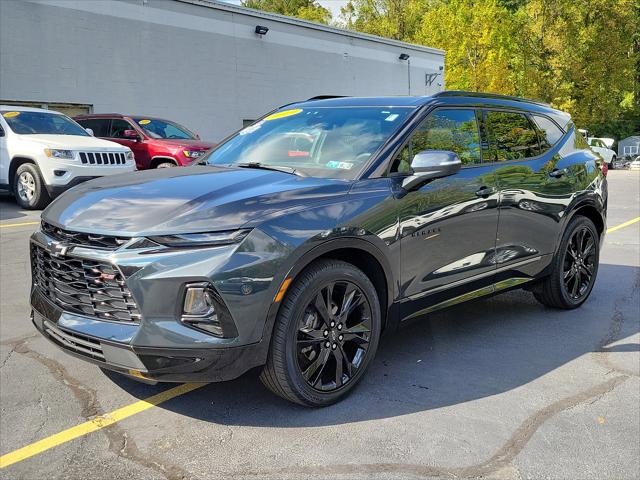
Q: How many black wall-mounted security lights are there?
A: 2